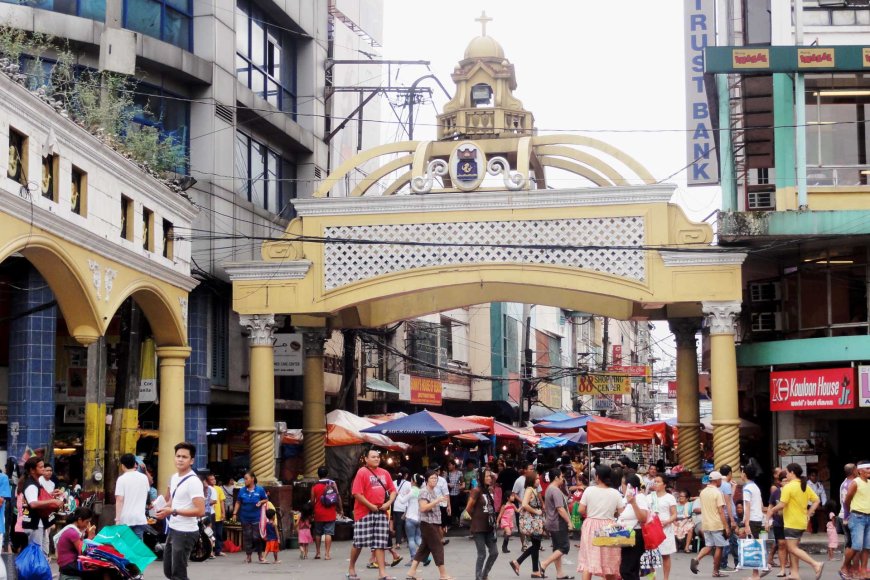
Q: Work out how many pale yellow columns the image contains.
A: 5